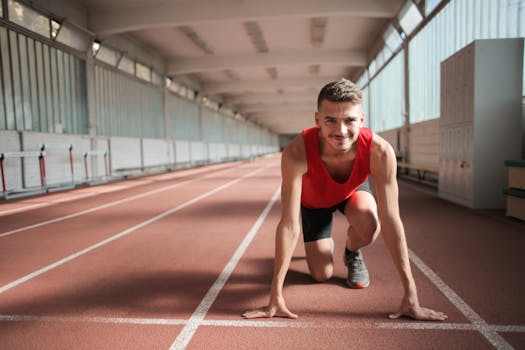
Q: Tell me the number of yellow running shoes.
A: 0